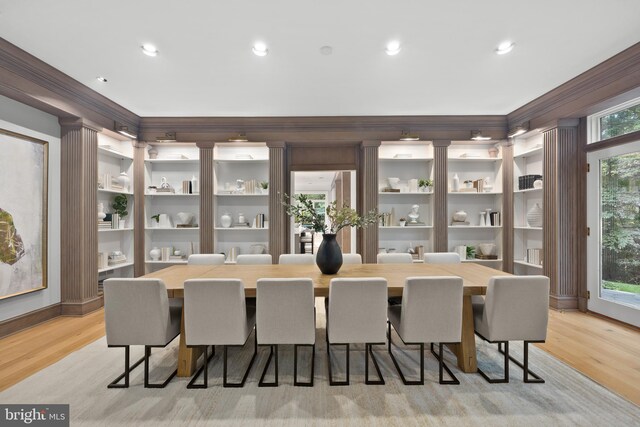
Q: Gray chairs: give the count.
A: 12